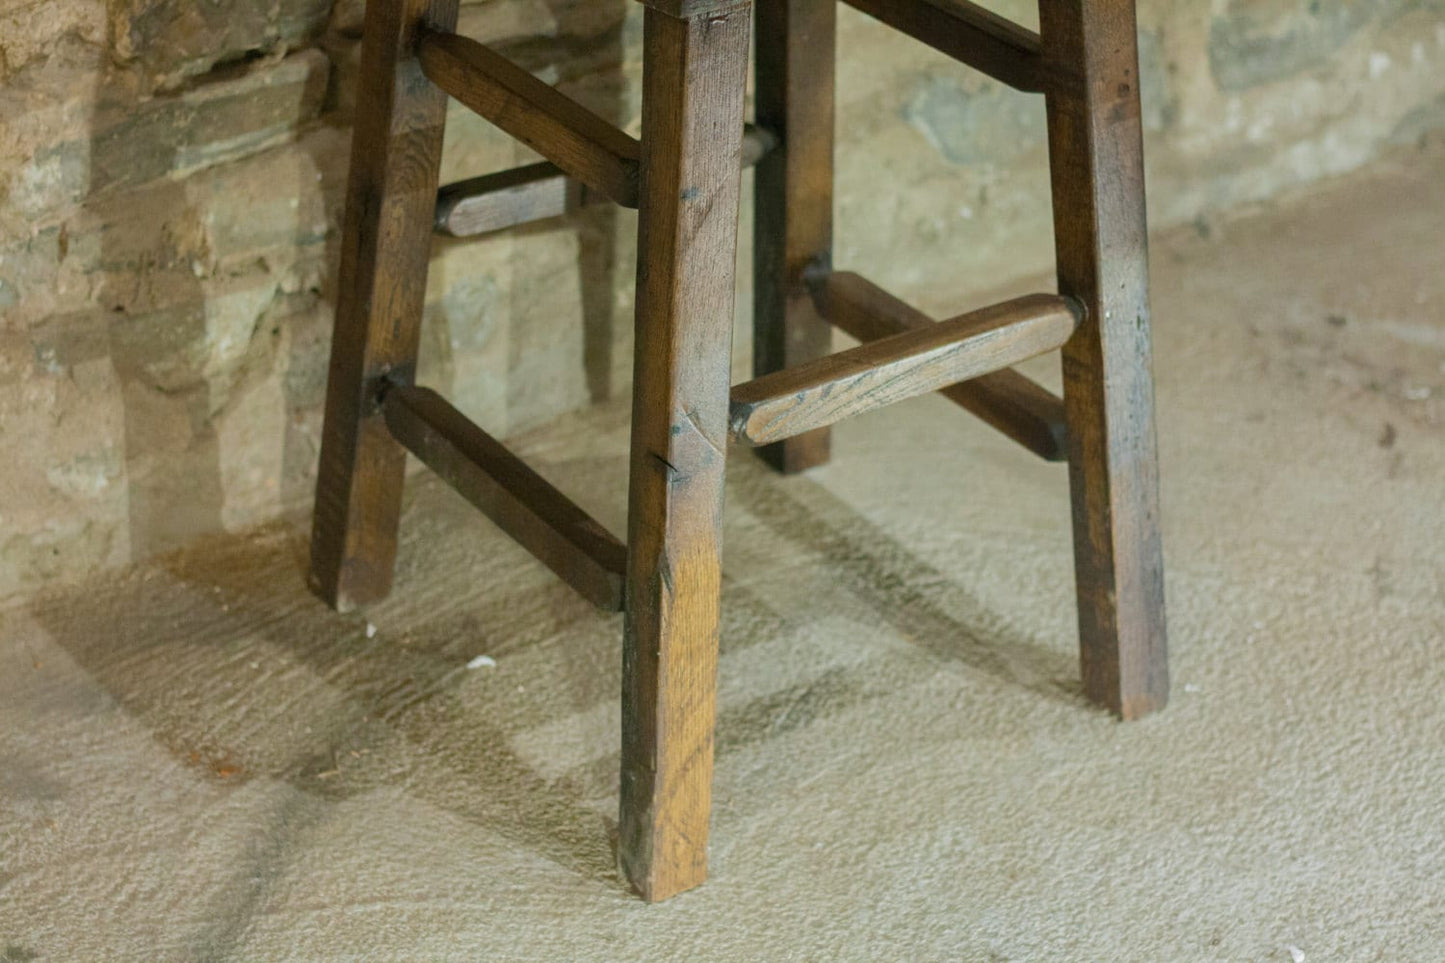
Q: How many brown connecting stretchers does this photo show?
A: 6